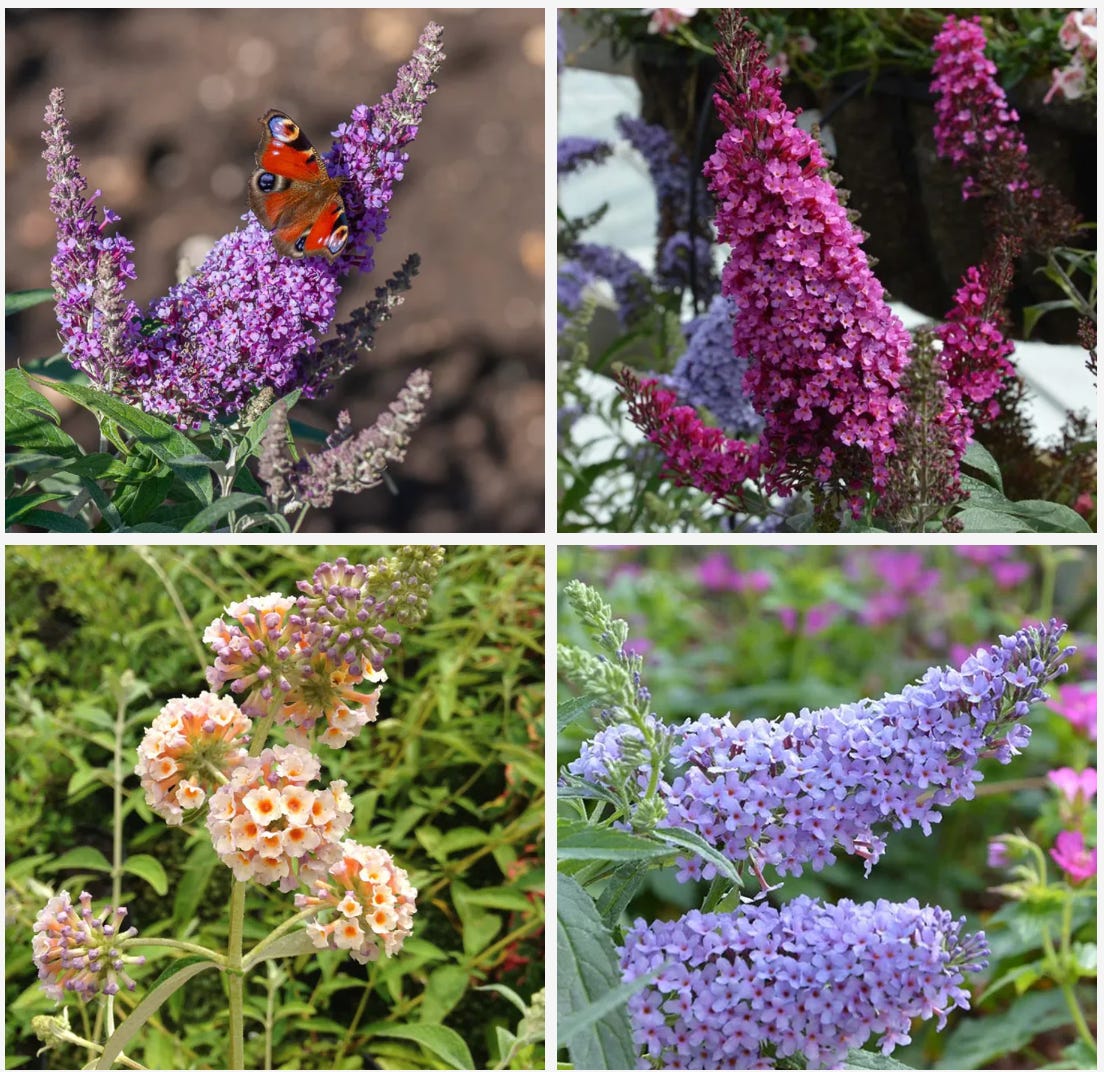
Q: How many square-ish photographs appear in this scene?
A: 4